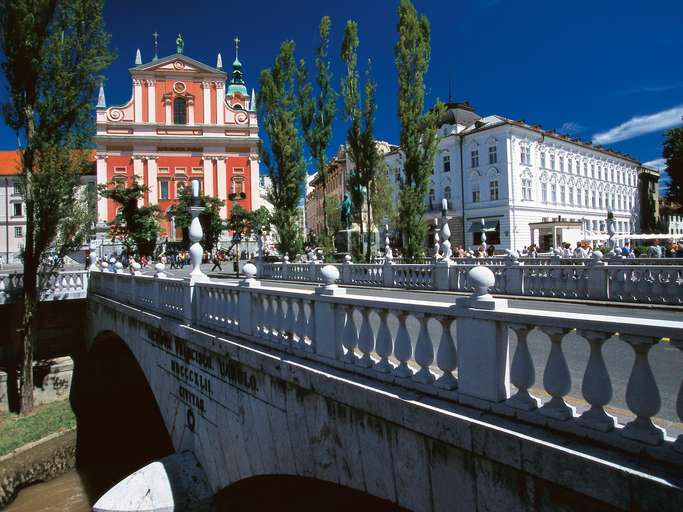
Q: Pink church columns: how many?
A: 10